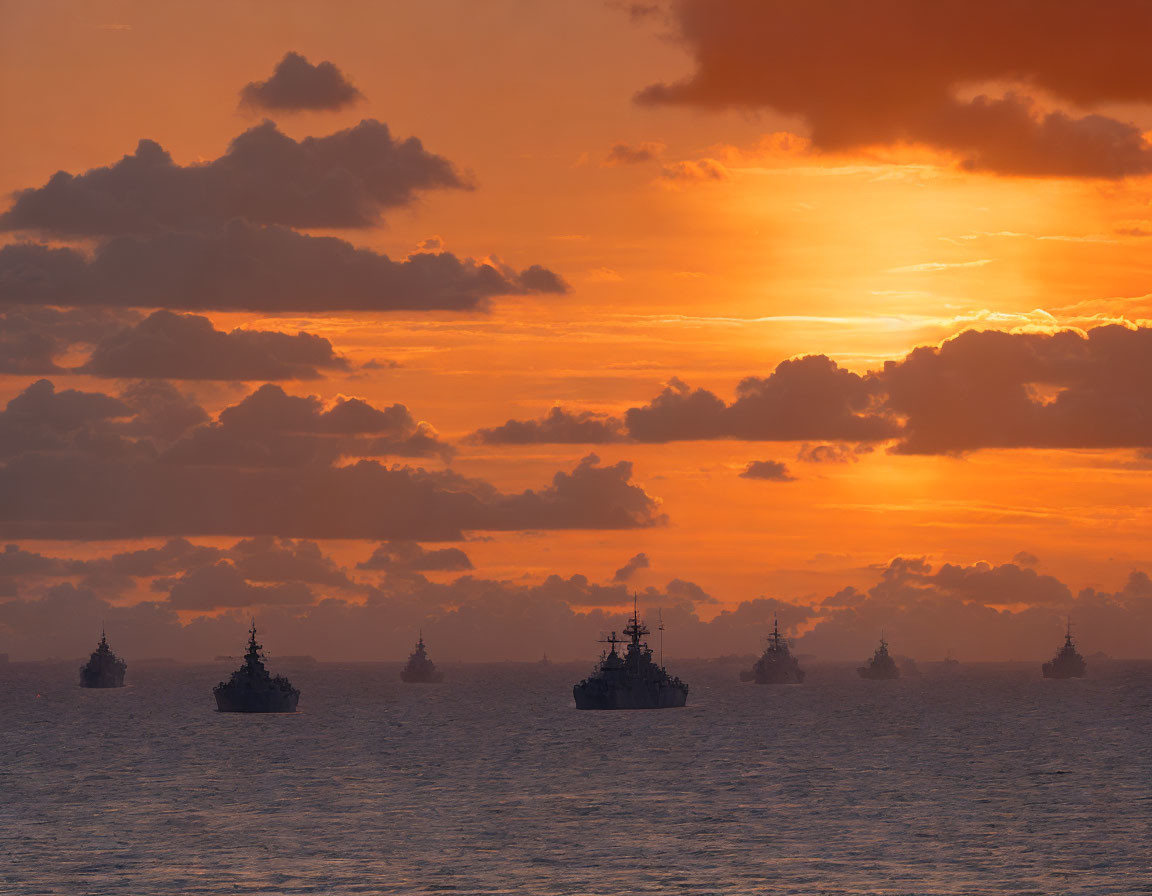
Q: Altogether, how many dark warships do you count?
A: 7